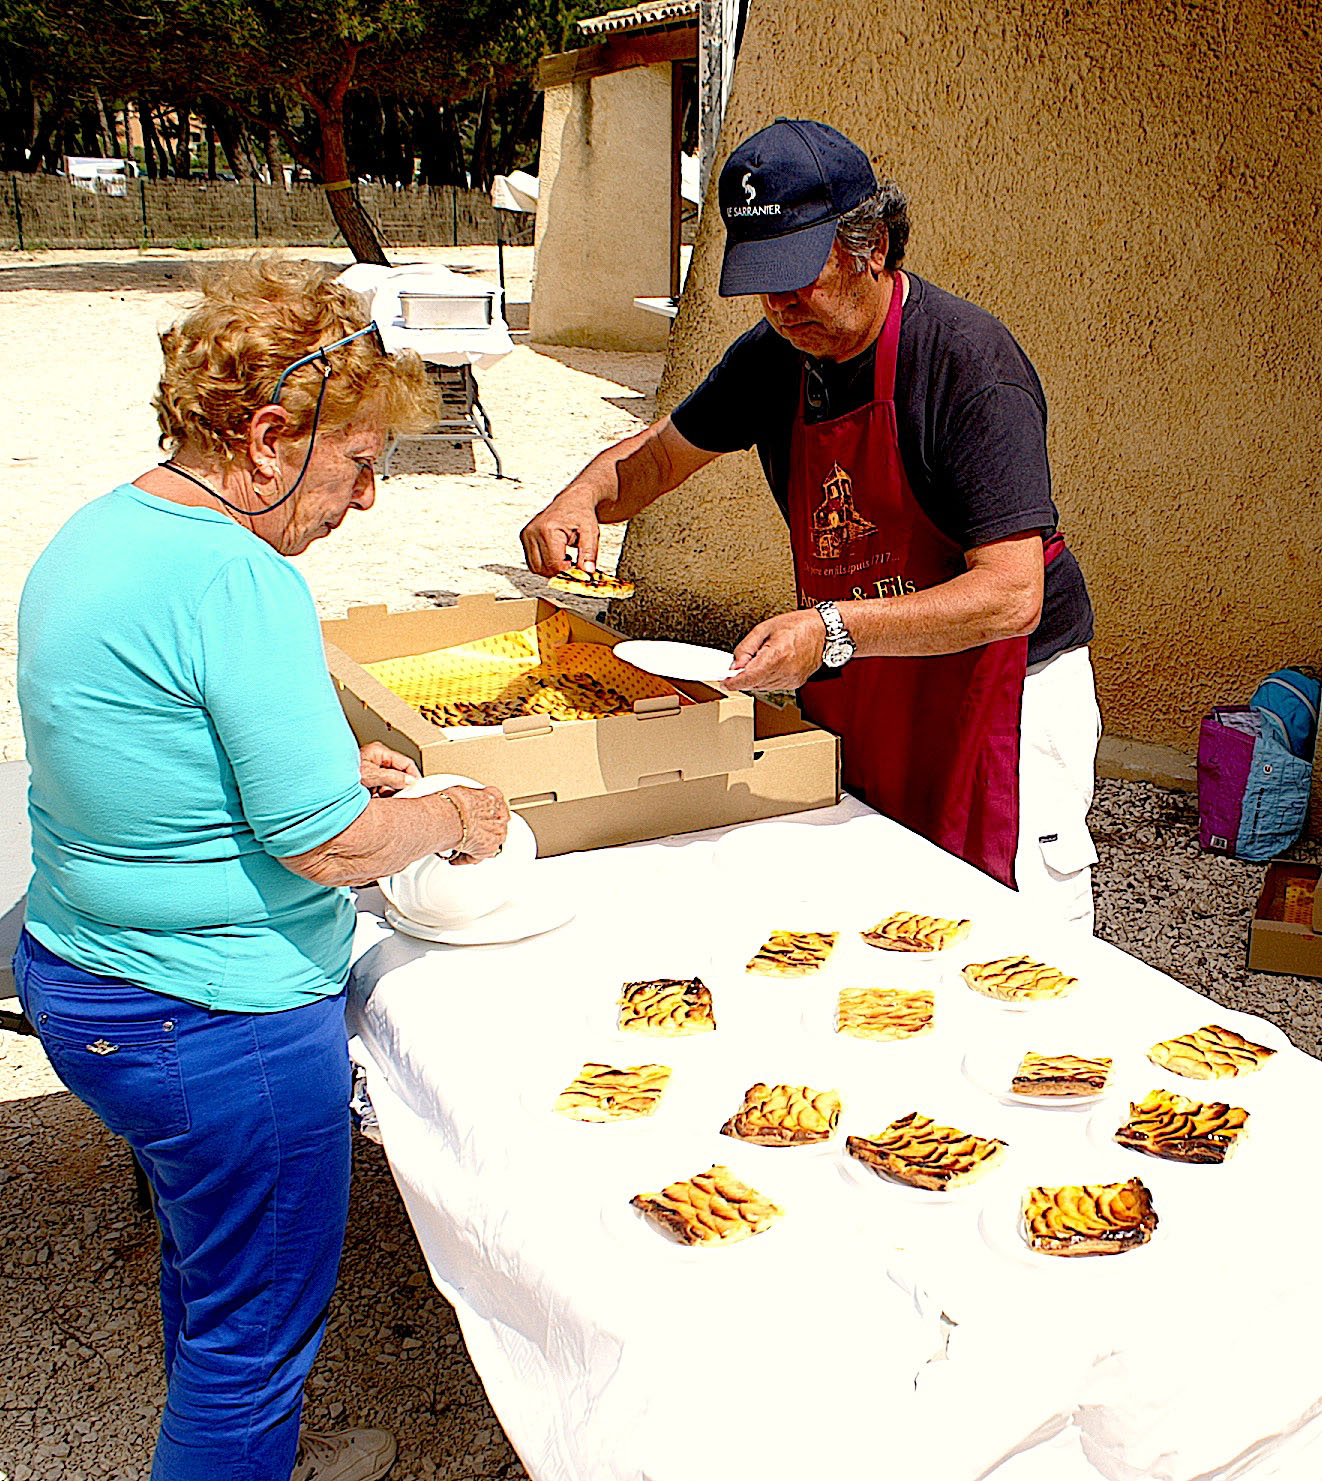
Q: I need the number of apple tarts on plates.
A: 13